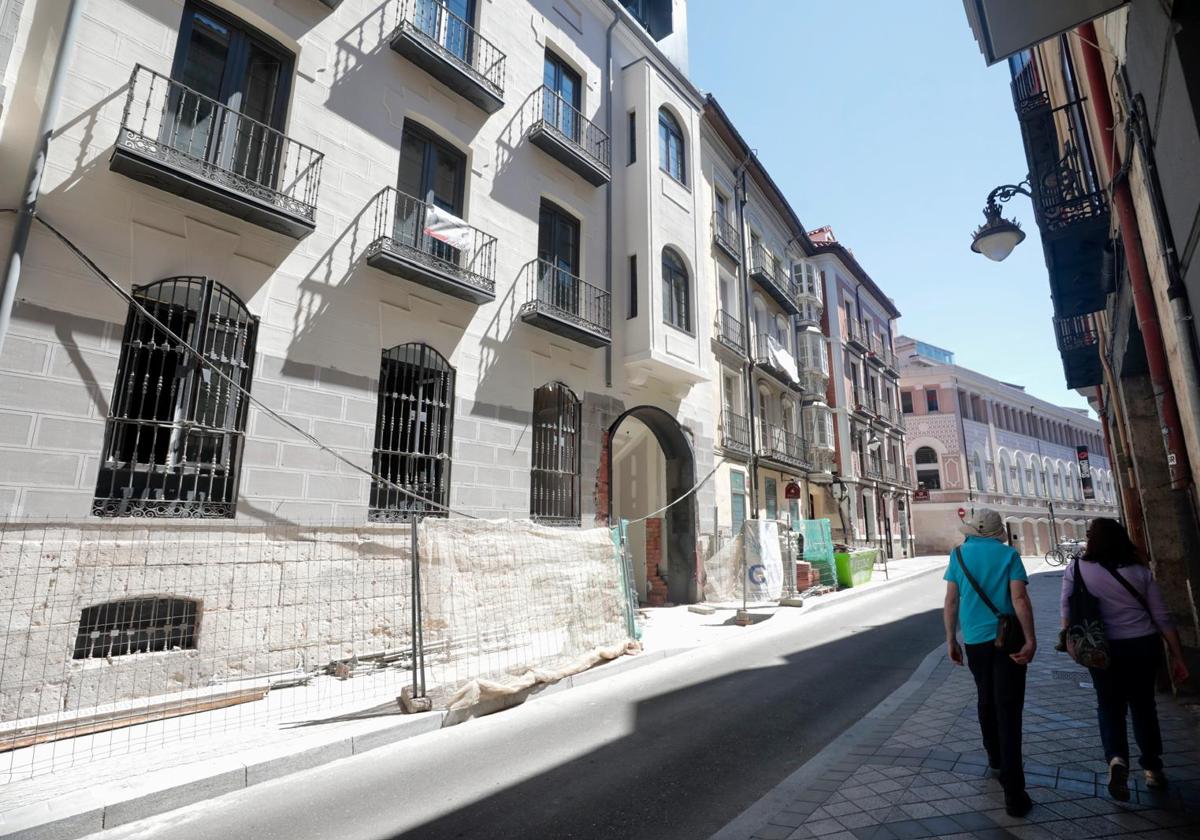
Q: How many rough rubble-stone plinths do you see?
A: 1